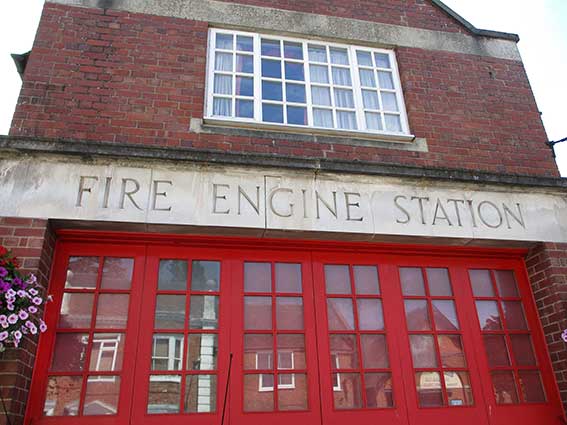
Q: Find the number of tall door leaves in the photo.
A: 6